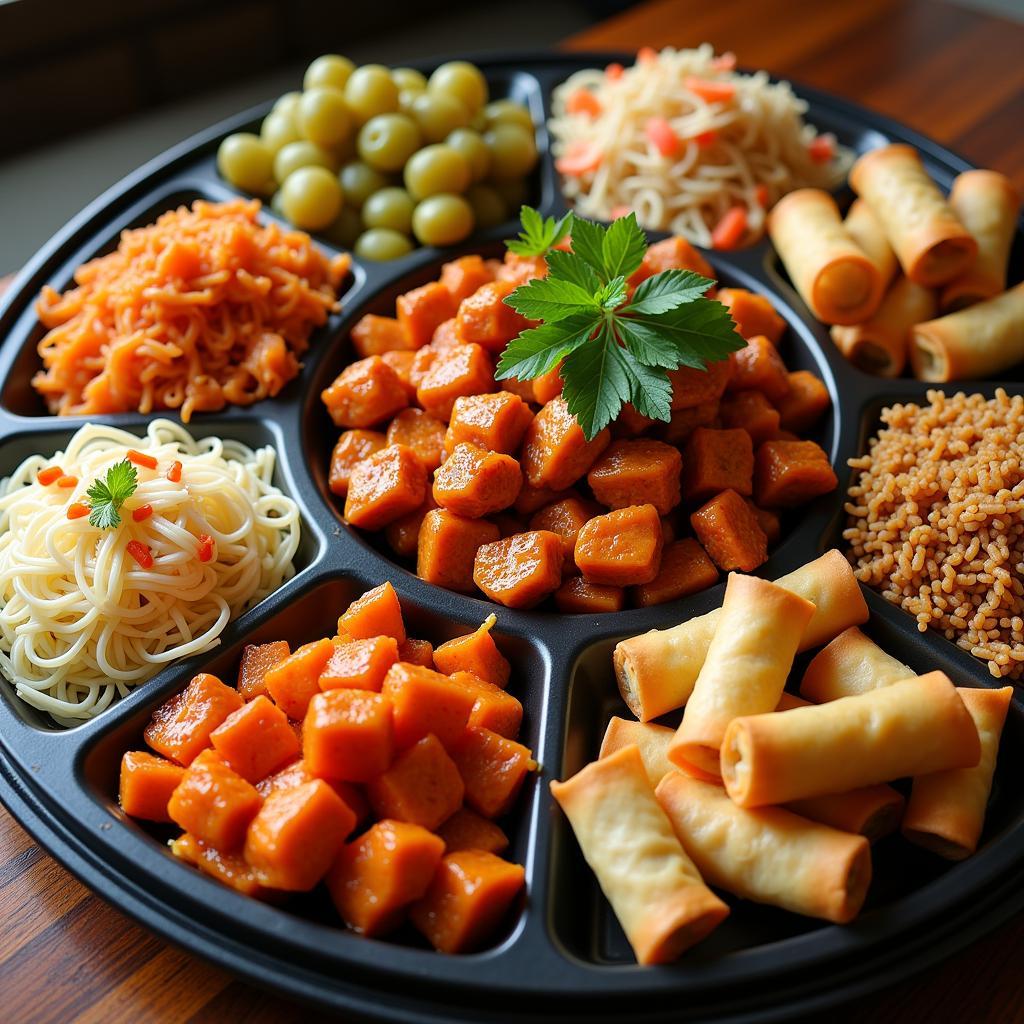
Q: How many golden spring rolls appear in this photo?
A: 15